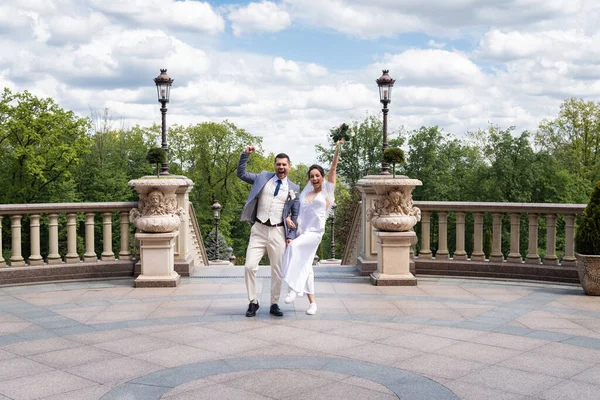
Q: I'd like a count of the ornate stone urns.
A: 2